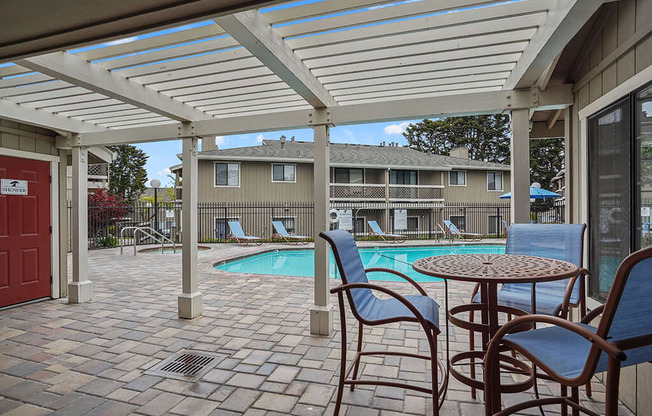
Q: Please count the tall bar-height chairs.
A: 3